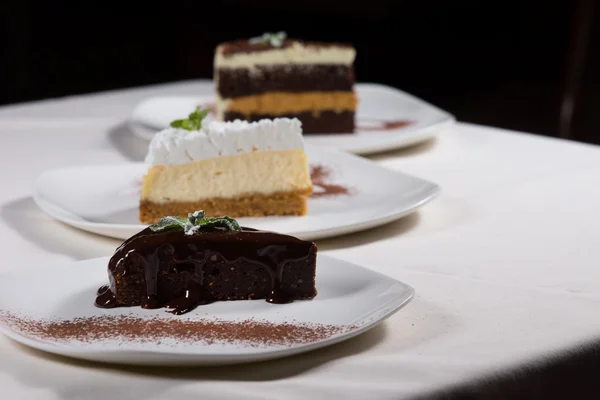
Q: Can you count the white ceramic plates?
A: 3